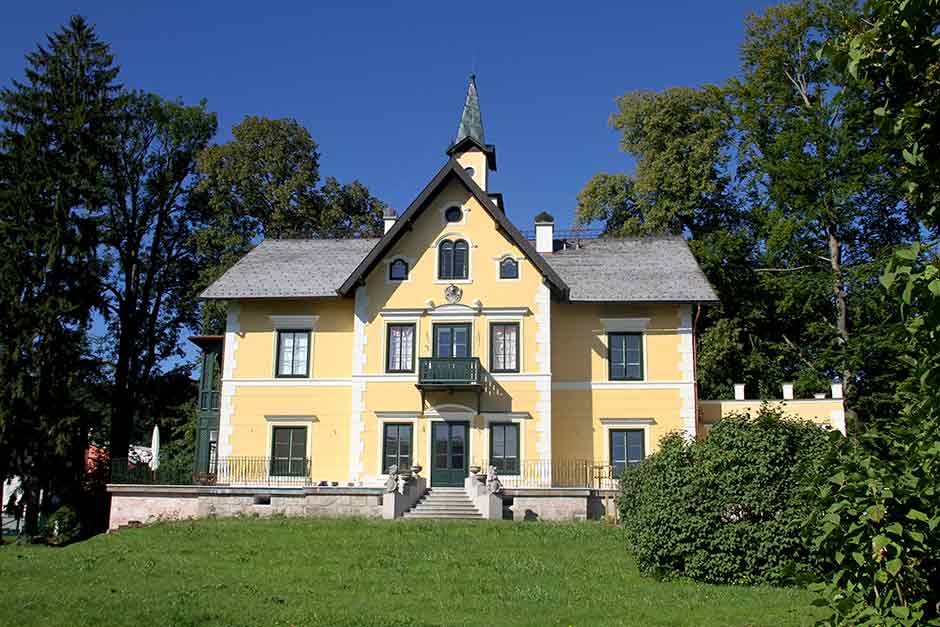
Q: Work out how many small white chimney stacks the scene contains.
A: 2